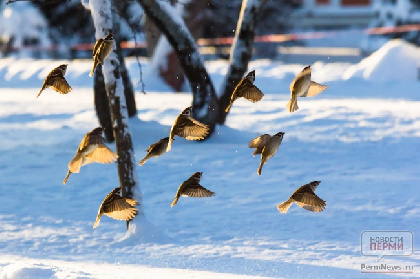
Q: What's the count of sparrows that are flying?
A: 11